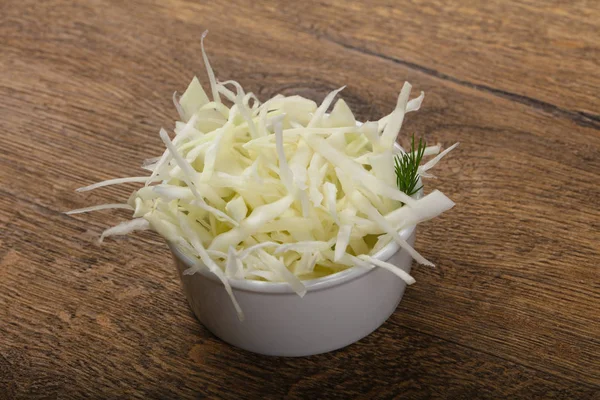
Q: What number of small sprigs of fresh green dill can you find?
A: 1